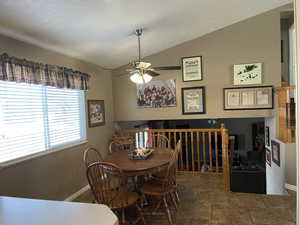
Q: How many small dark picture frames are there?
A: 3